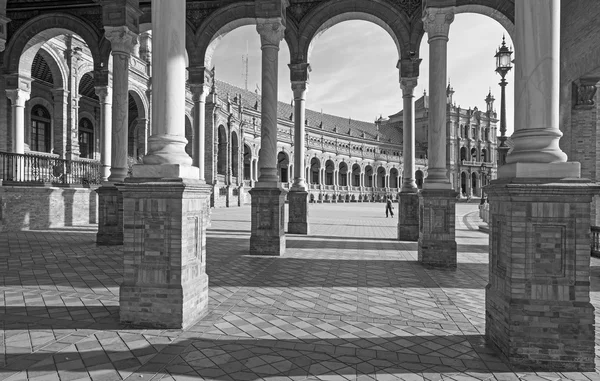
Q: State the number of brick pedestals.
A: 7